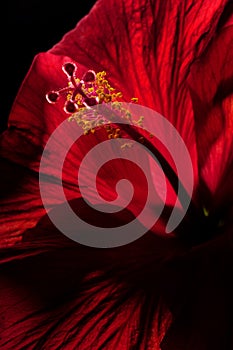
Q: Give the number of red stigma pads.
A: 5